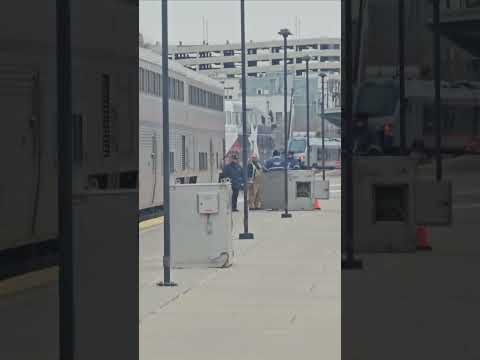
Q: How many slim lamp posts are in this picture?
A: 5